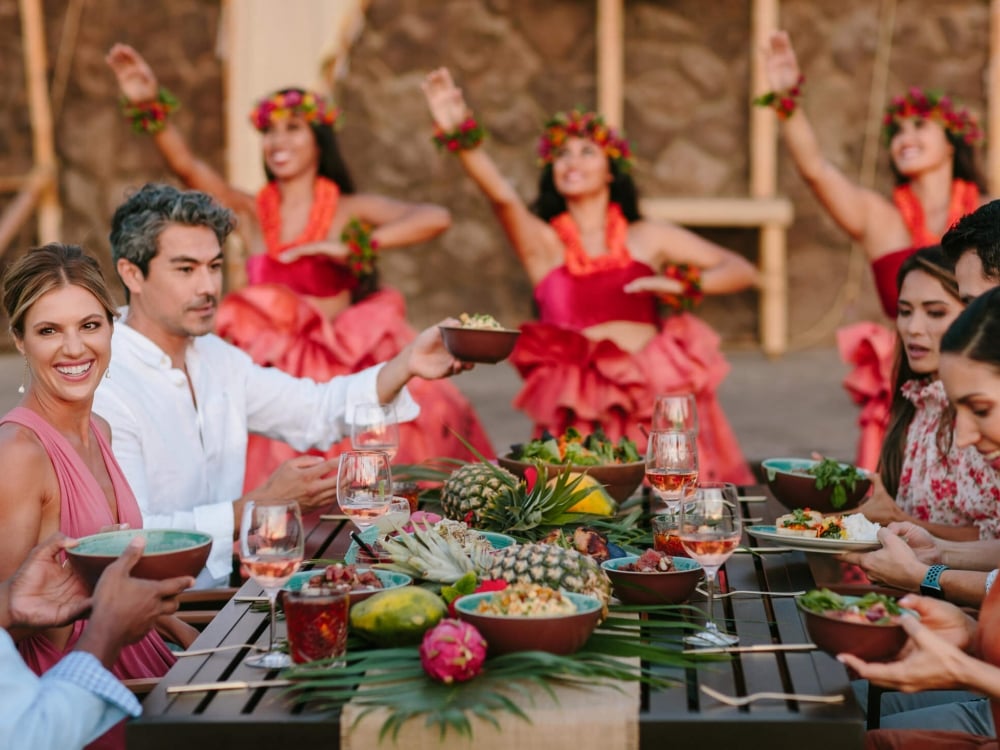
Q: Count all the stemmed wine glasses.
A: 6